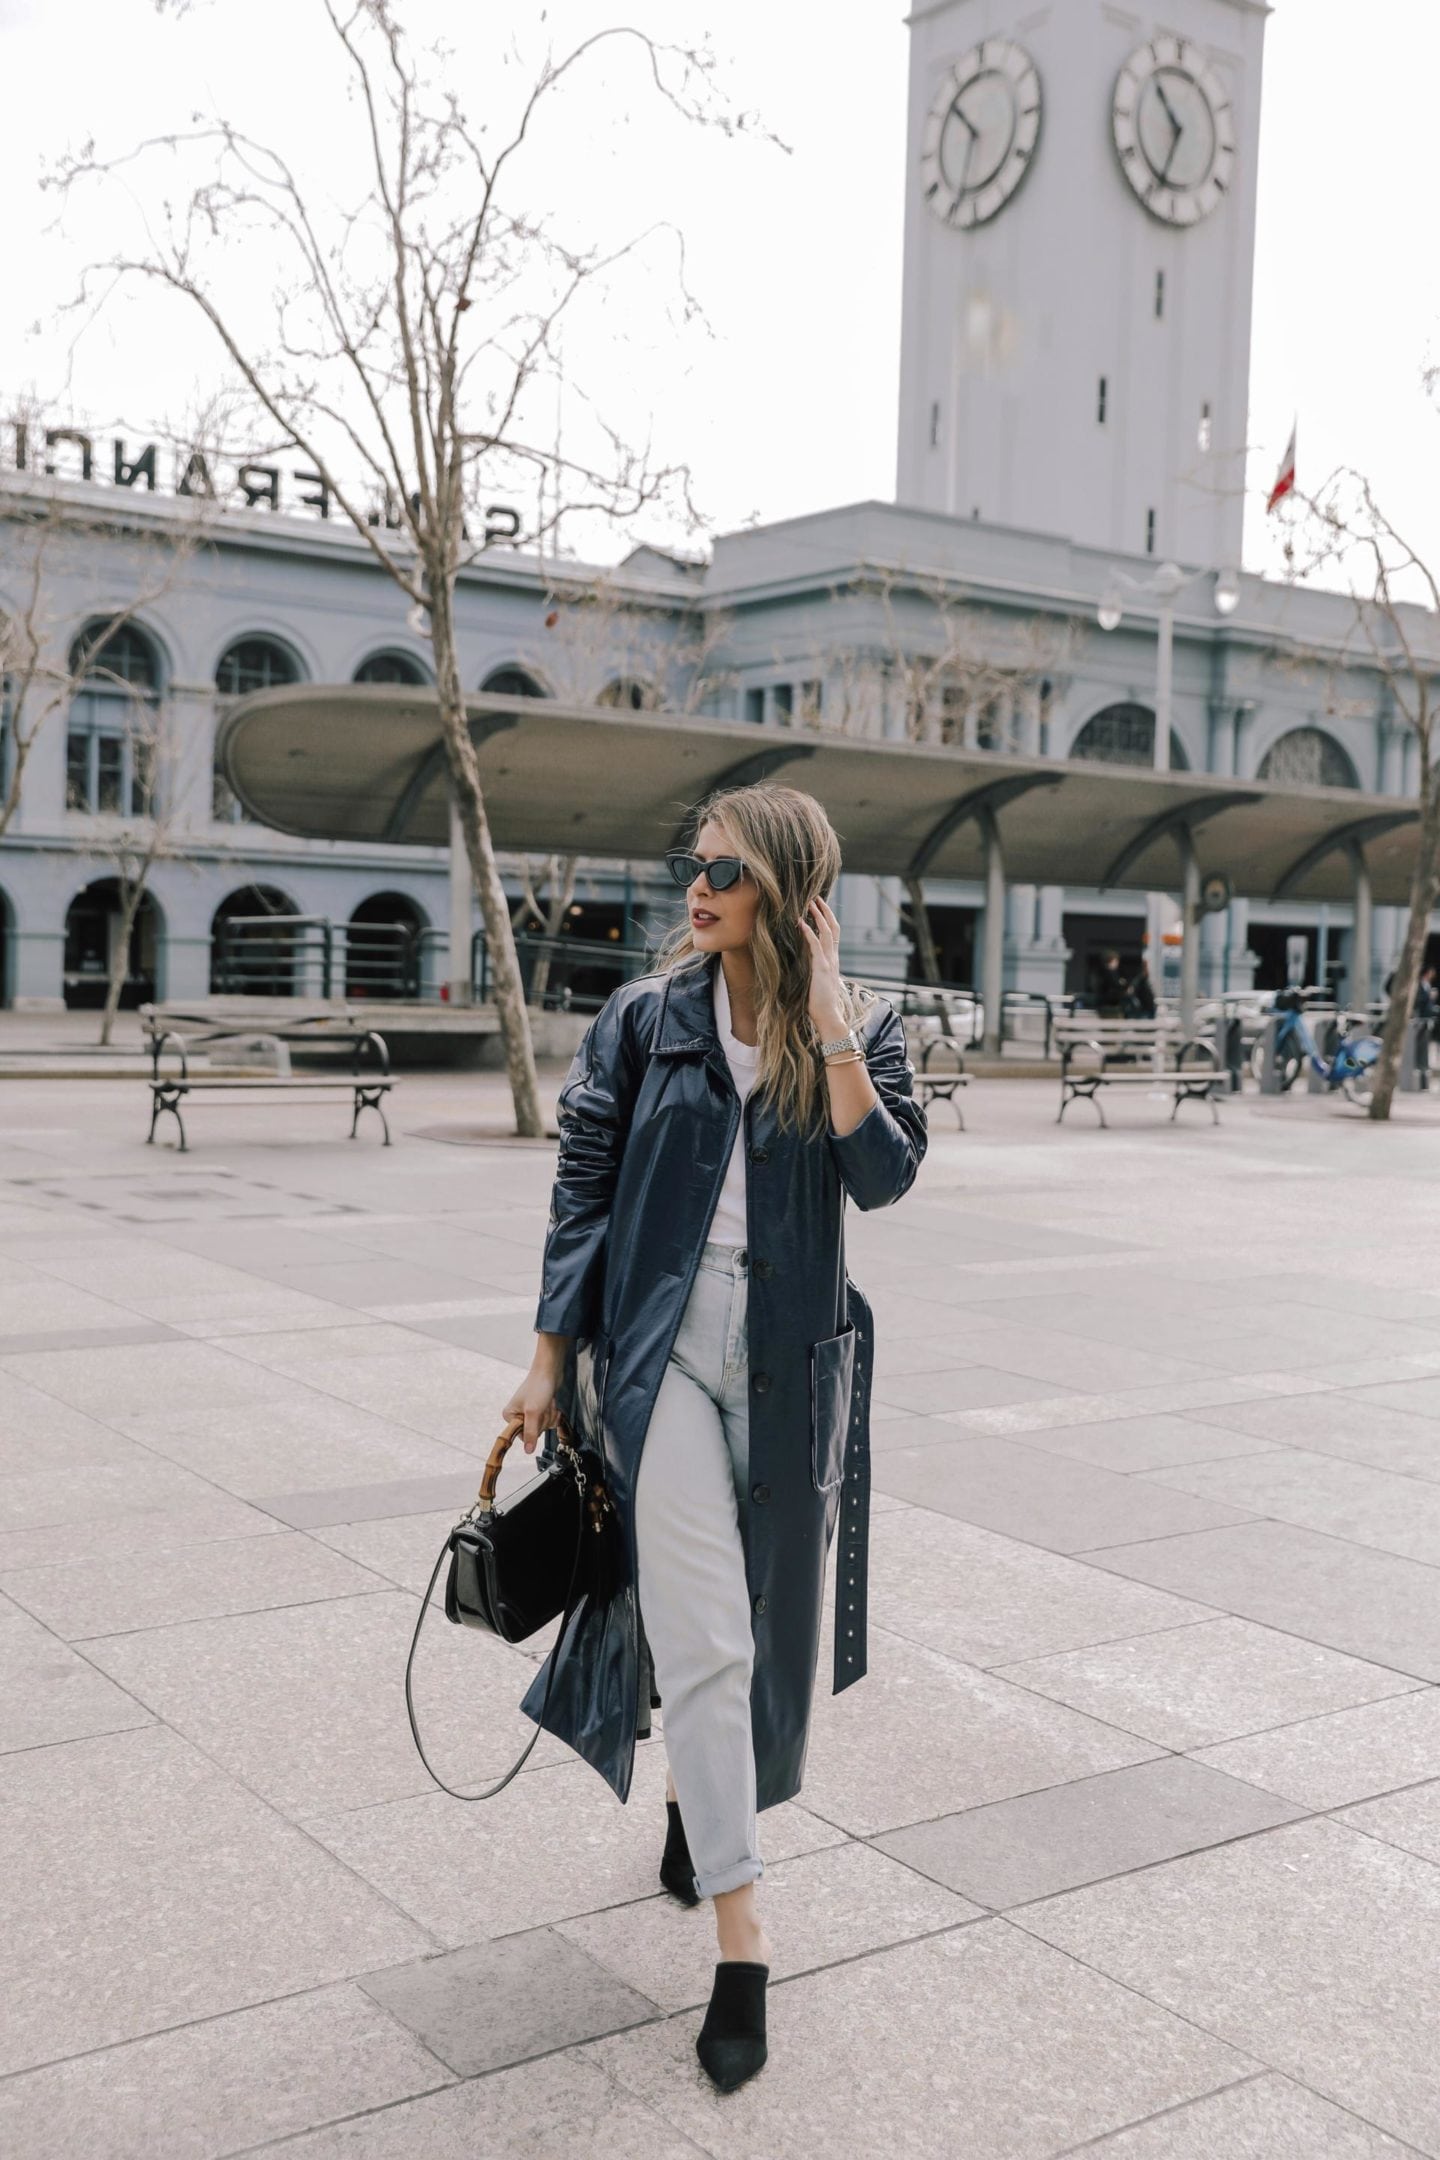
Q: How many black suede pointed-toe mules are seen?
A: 2